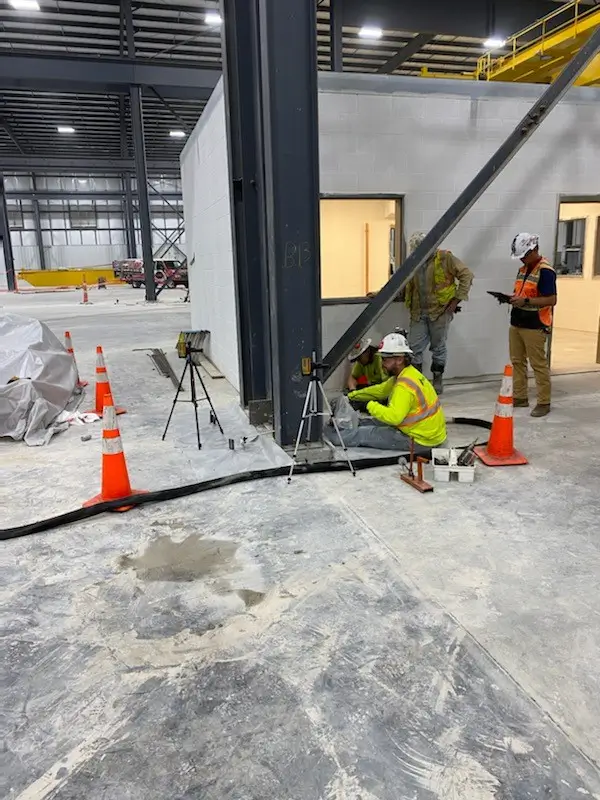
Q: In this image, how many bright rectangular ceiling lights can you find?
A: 6